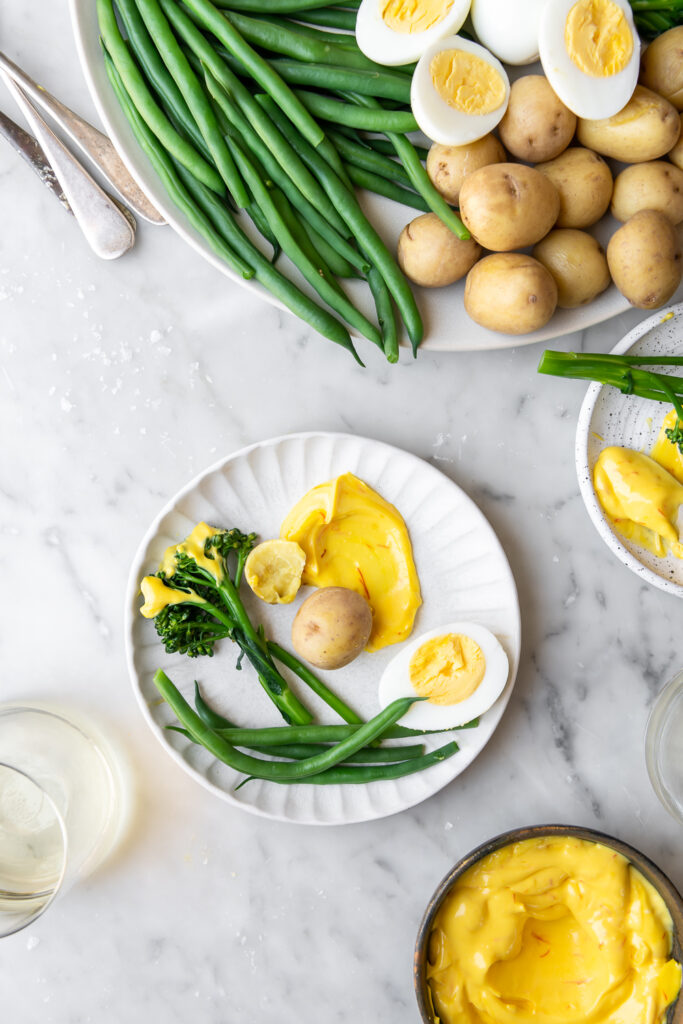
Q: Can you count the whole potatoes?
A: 13